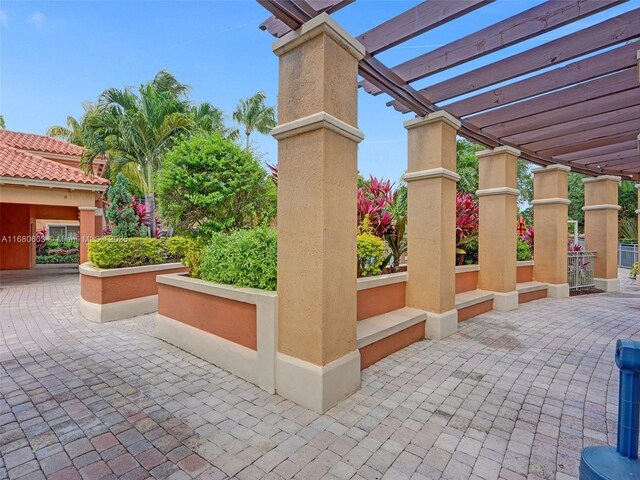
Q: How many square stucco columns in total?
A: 5